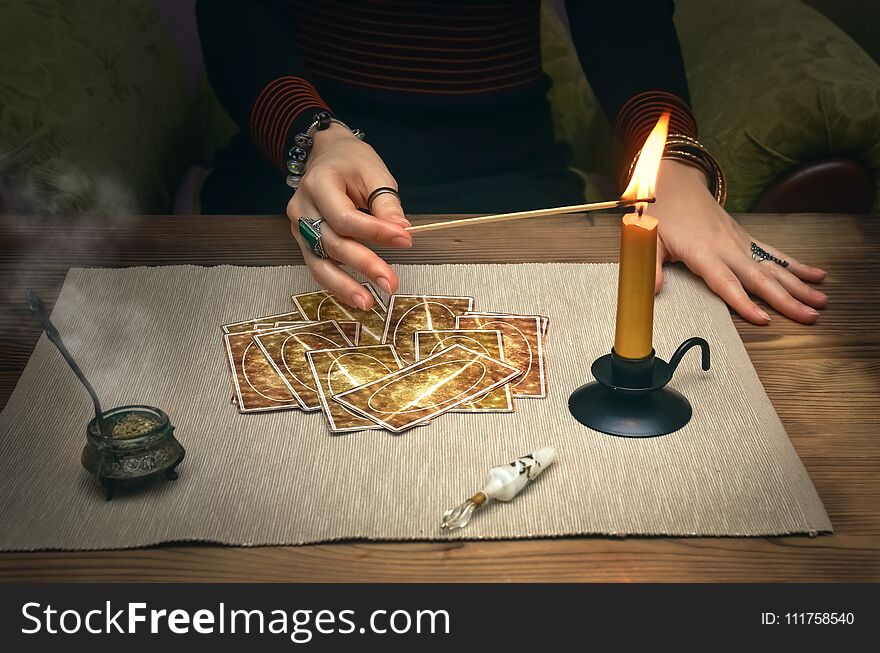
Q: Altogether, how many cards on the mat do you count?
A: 12